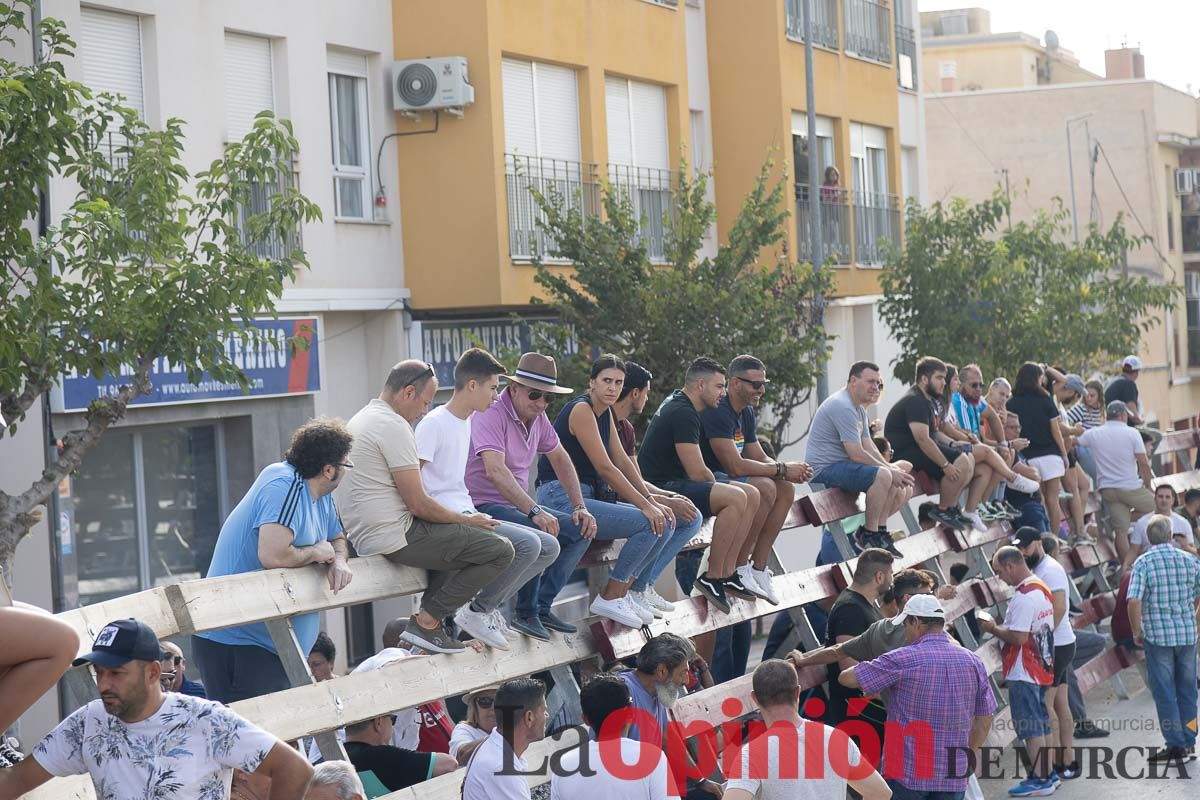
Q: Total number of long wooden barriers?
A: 3